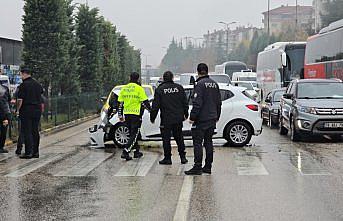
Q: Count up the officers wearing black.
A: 2